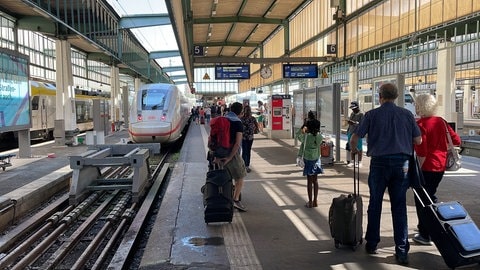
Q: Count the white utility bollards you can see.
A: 2